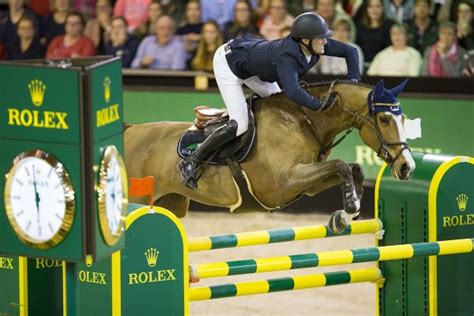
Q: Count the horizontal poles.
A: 3